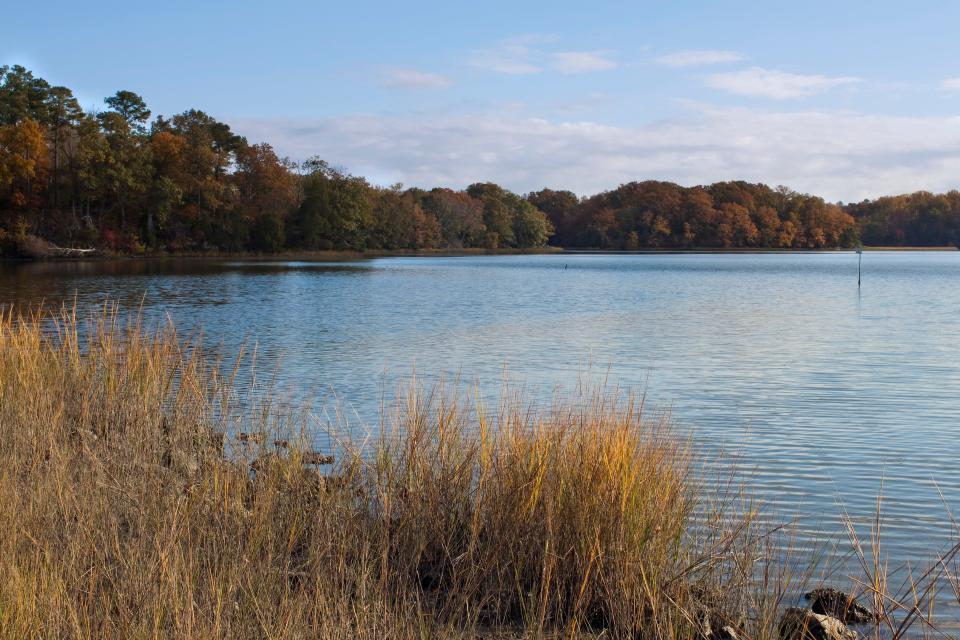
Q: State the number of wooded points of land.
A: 3